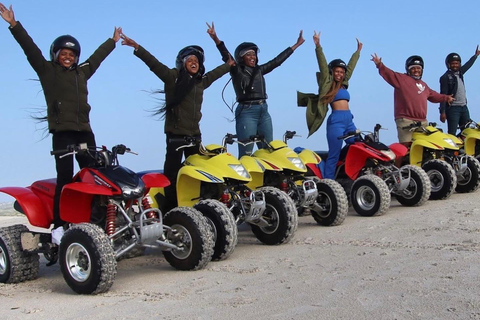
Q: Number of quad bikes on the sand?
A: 6